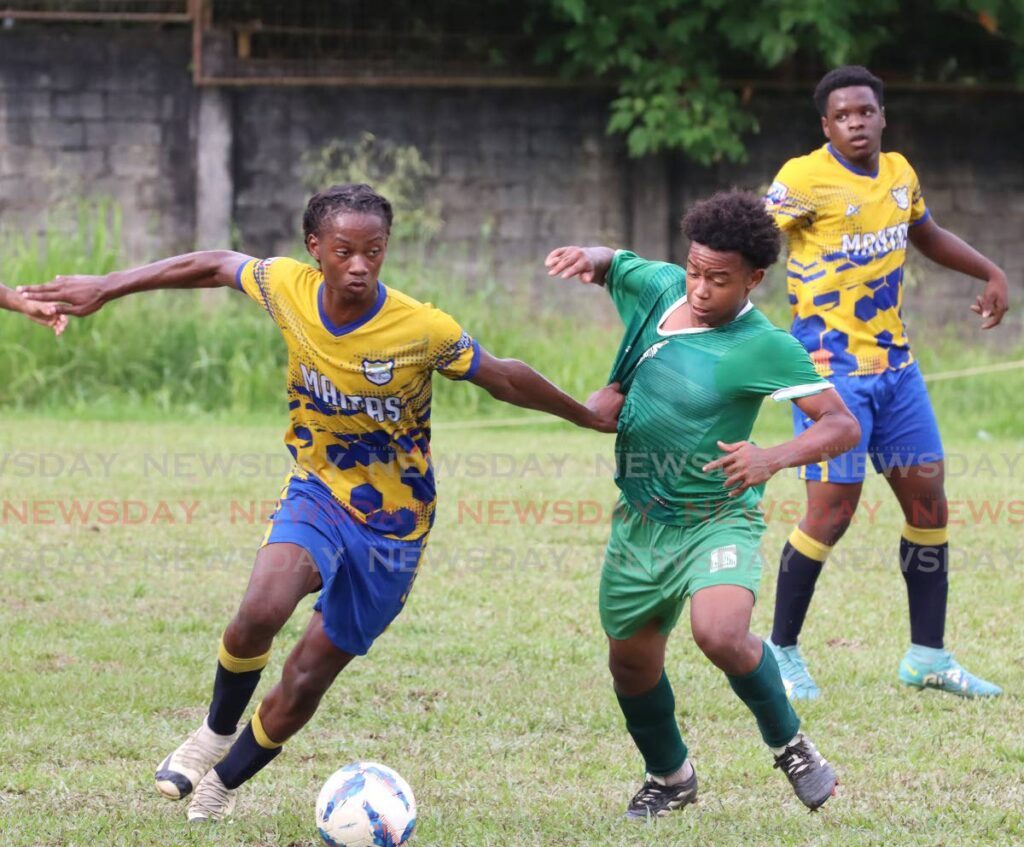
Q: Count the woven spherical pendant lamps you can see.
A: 0